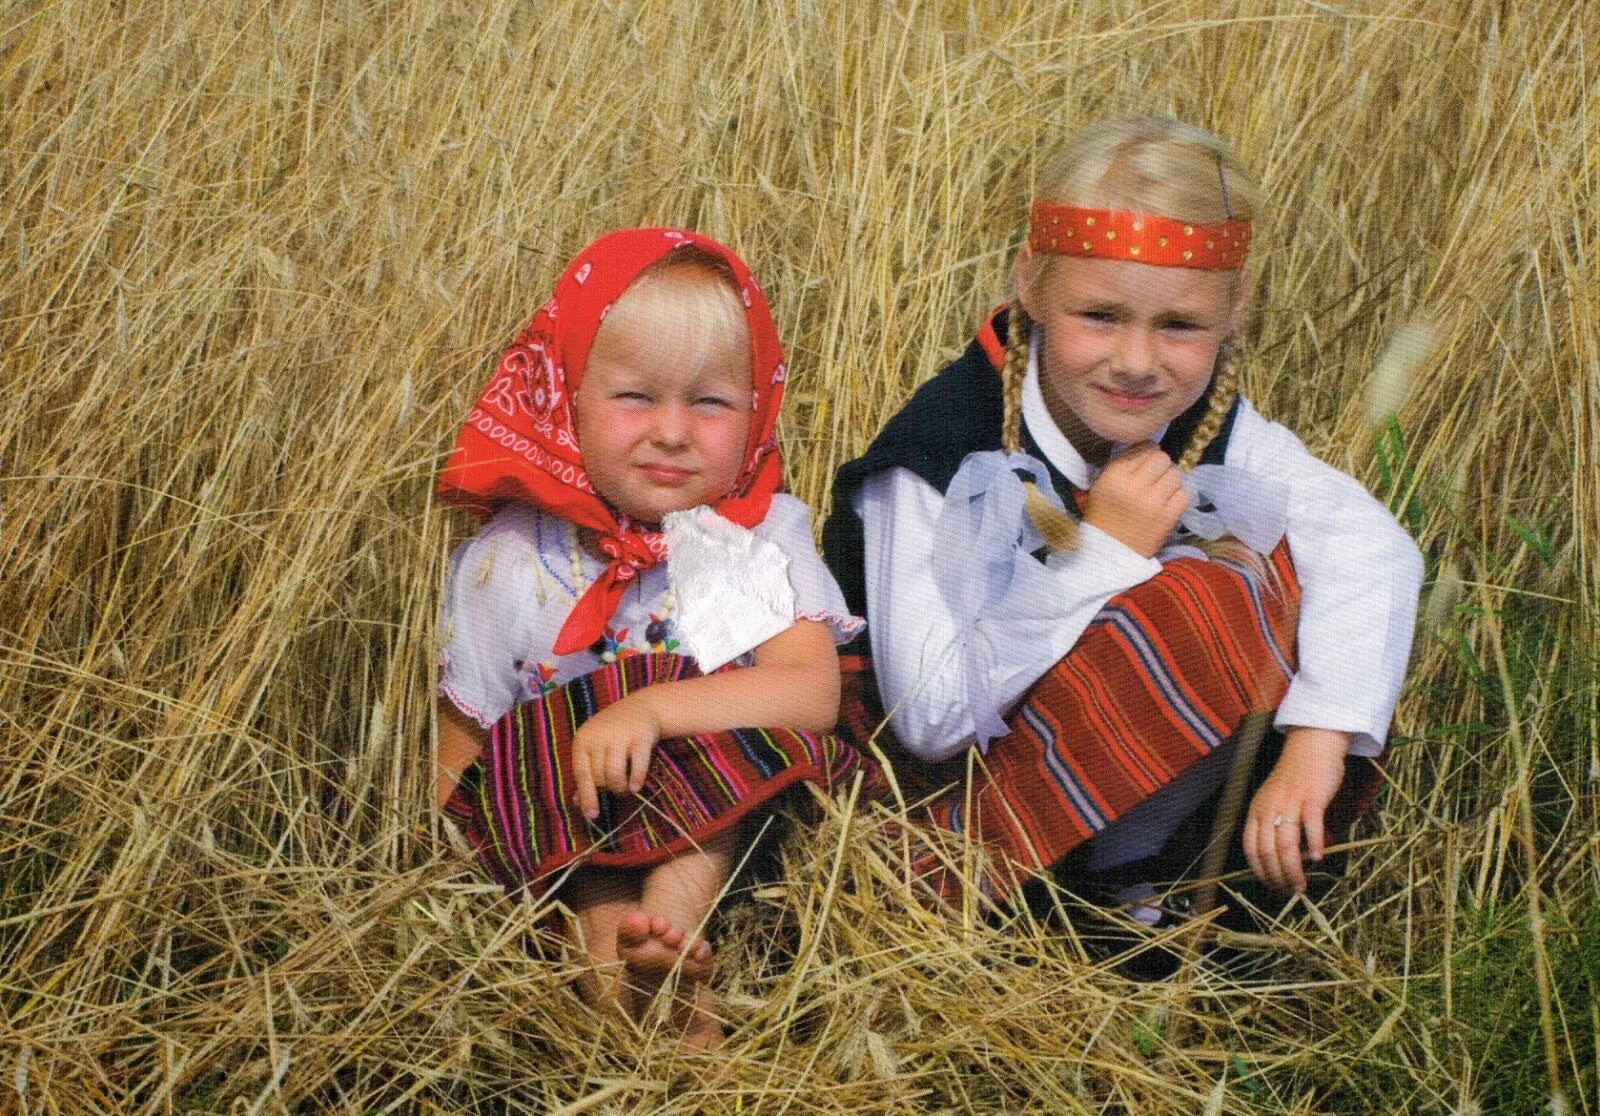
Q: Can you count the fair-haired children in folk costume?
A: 2